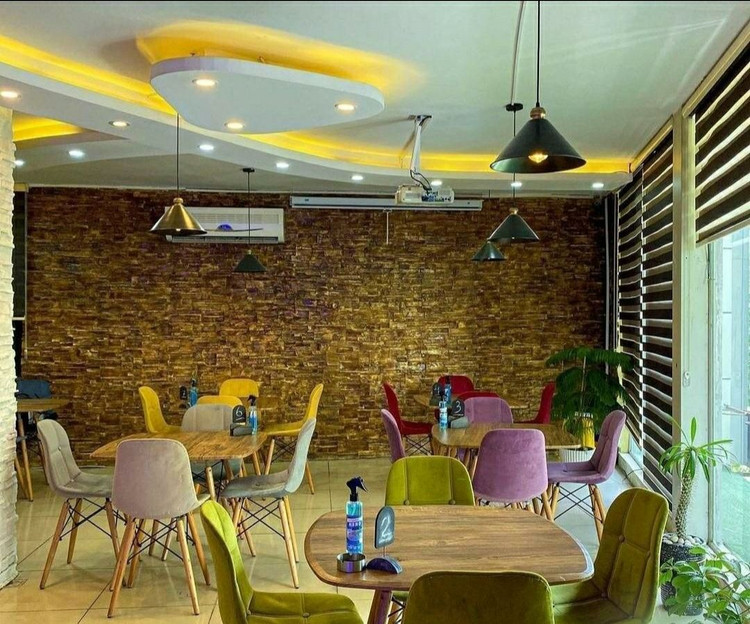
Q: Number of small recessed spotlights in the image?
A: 13